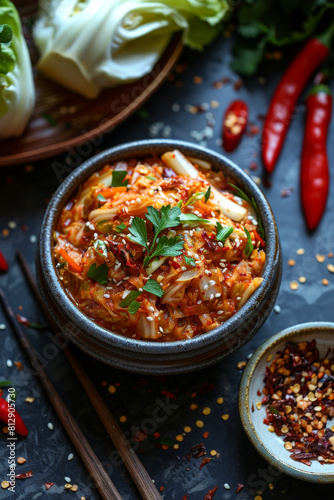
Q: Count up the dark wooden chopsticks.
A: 2